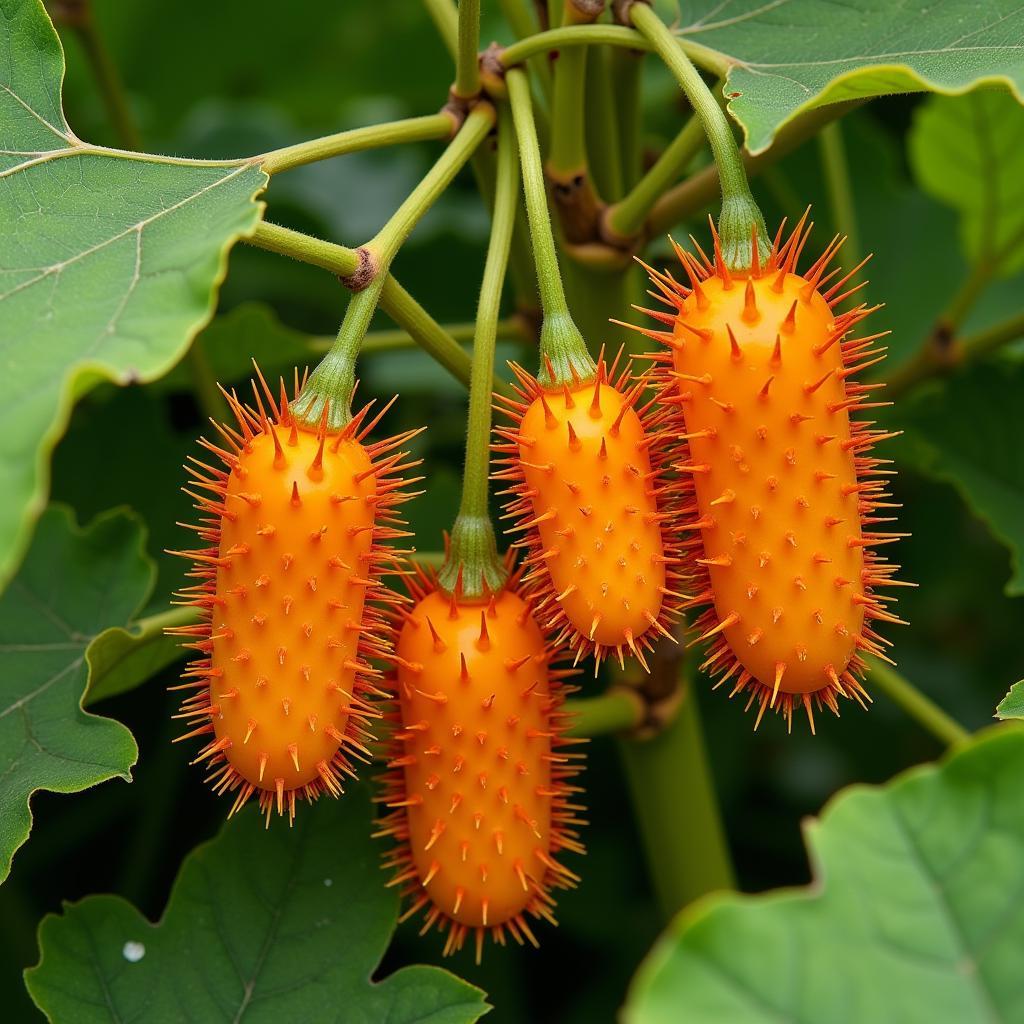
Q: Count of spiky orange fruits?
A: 4